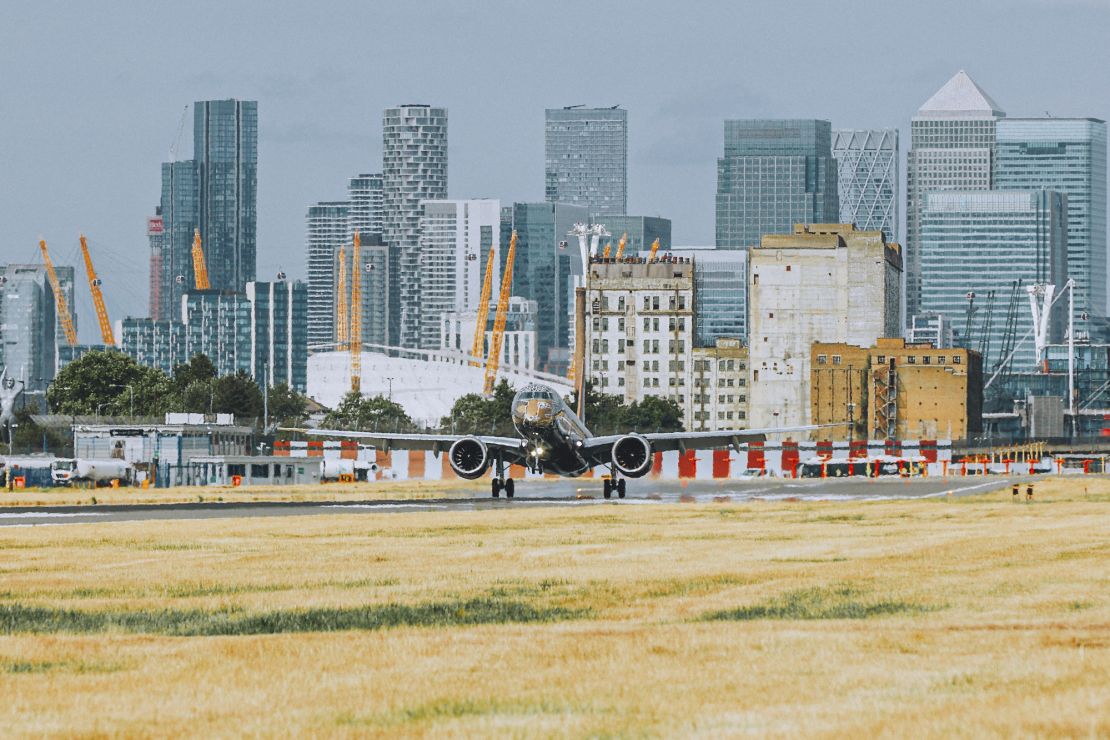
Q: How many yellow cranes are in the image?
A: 10